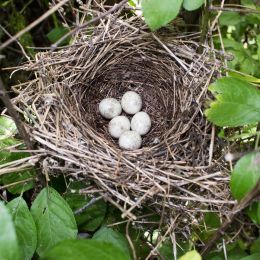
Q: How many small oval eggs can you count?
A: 5